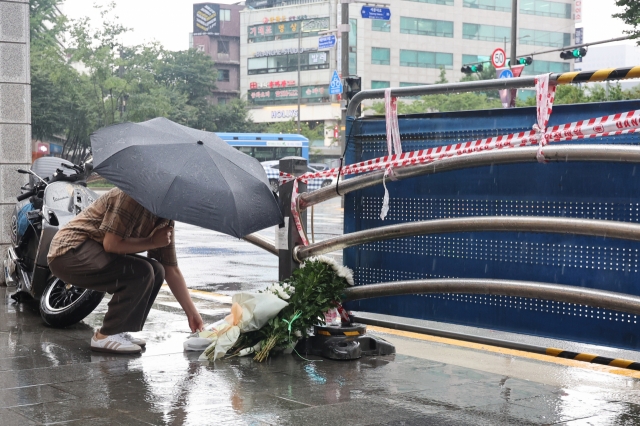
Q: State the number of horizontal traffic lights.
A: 3